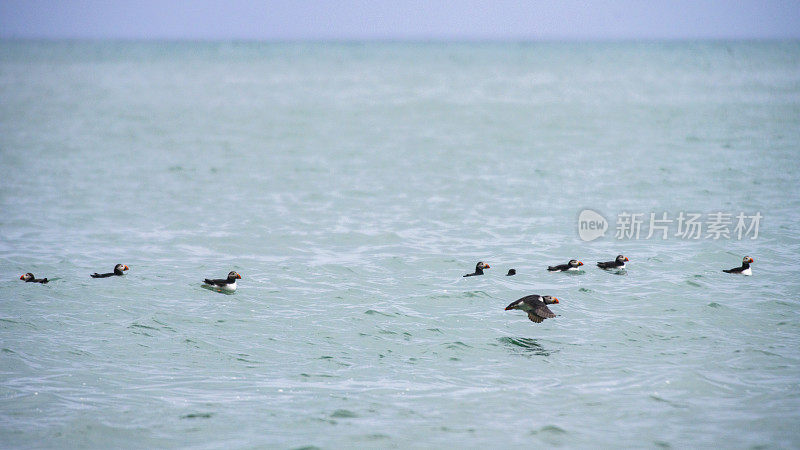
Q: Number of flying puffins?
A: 1